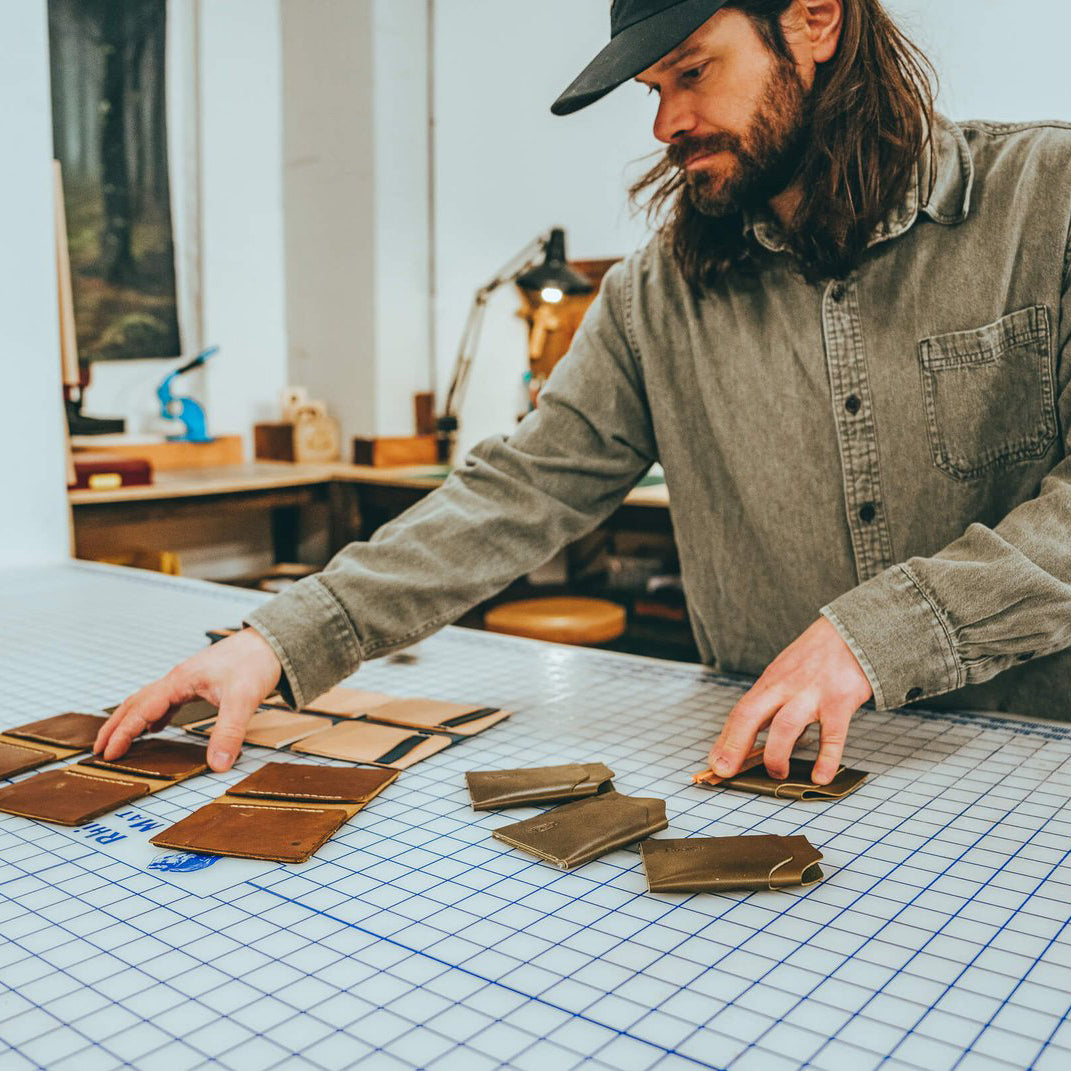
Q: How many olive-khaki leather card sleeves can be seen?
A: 4